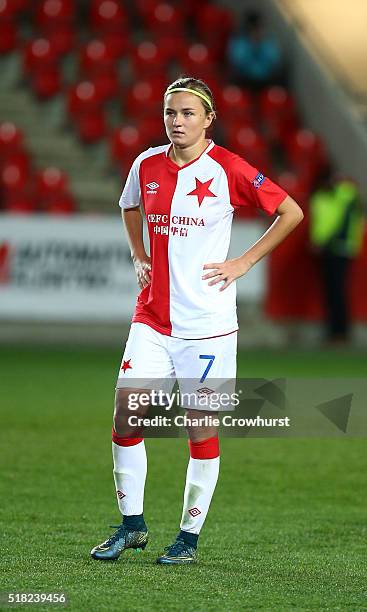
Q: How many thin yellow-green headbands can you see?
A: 1